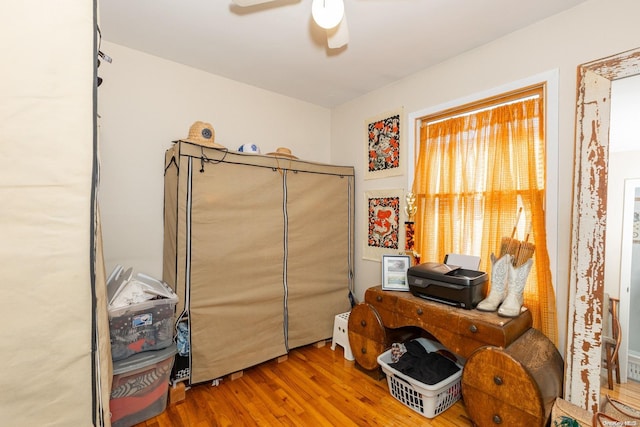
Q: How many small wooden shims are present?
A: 4